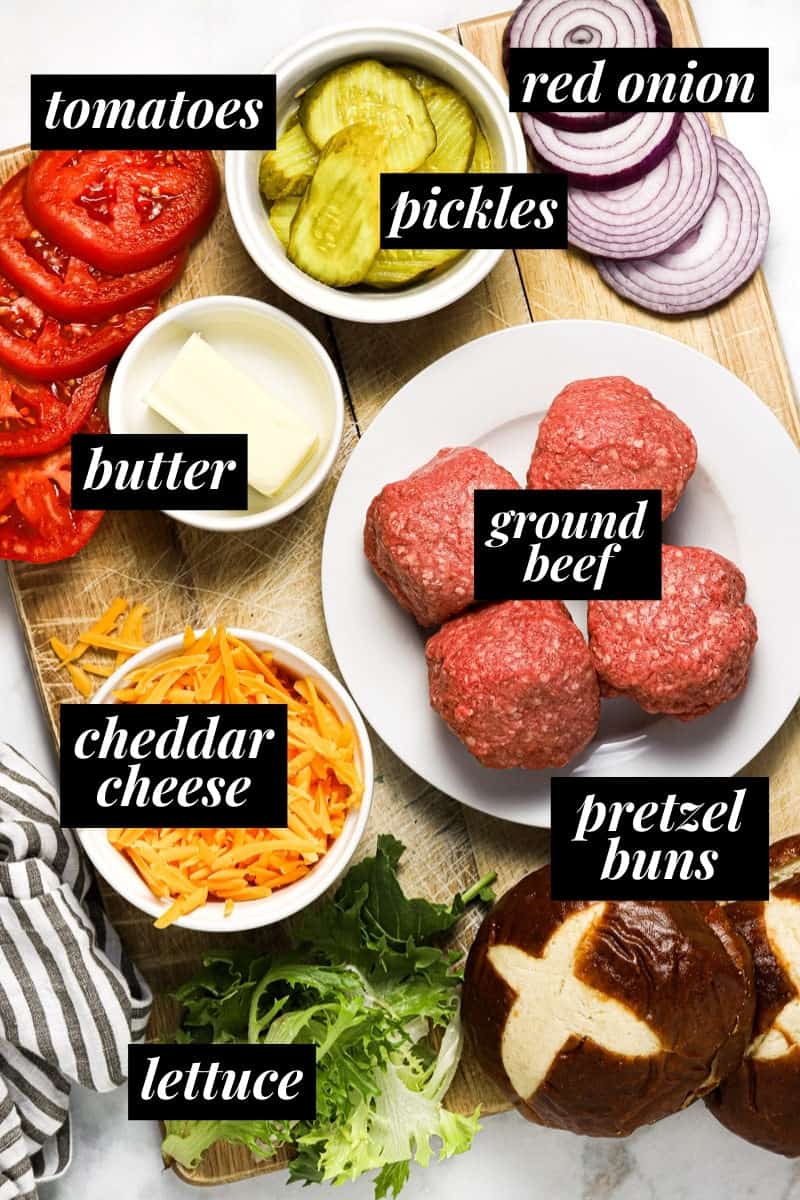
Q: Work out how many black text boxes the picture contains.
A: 8